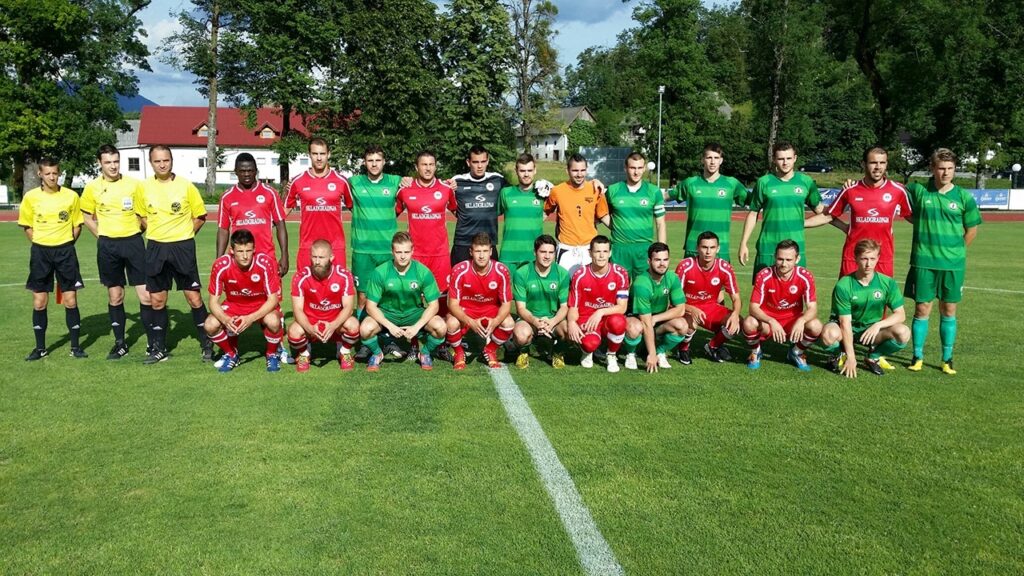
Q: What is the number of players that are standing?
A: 12